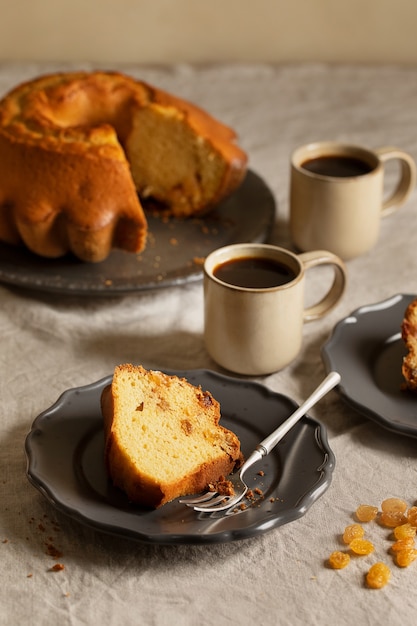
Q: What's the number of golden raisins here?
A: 11